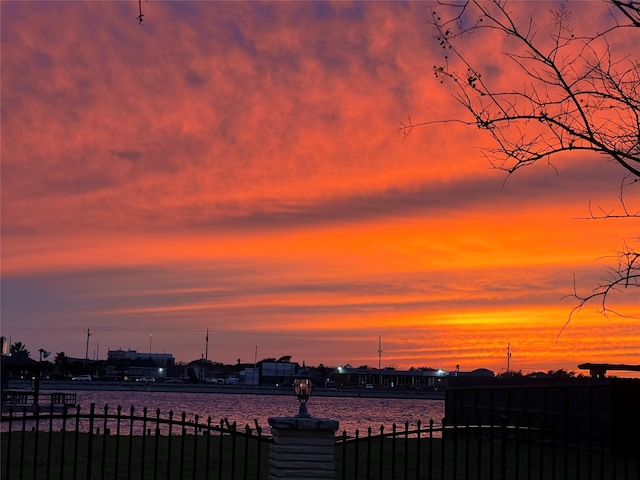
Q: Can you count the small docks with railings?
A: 1